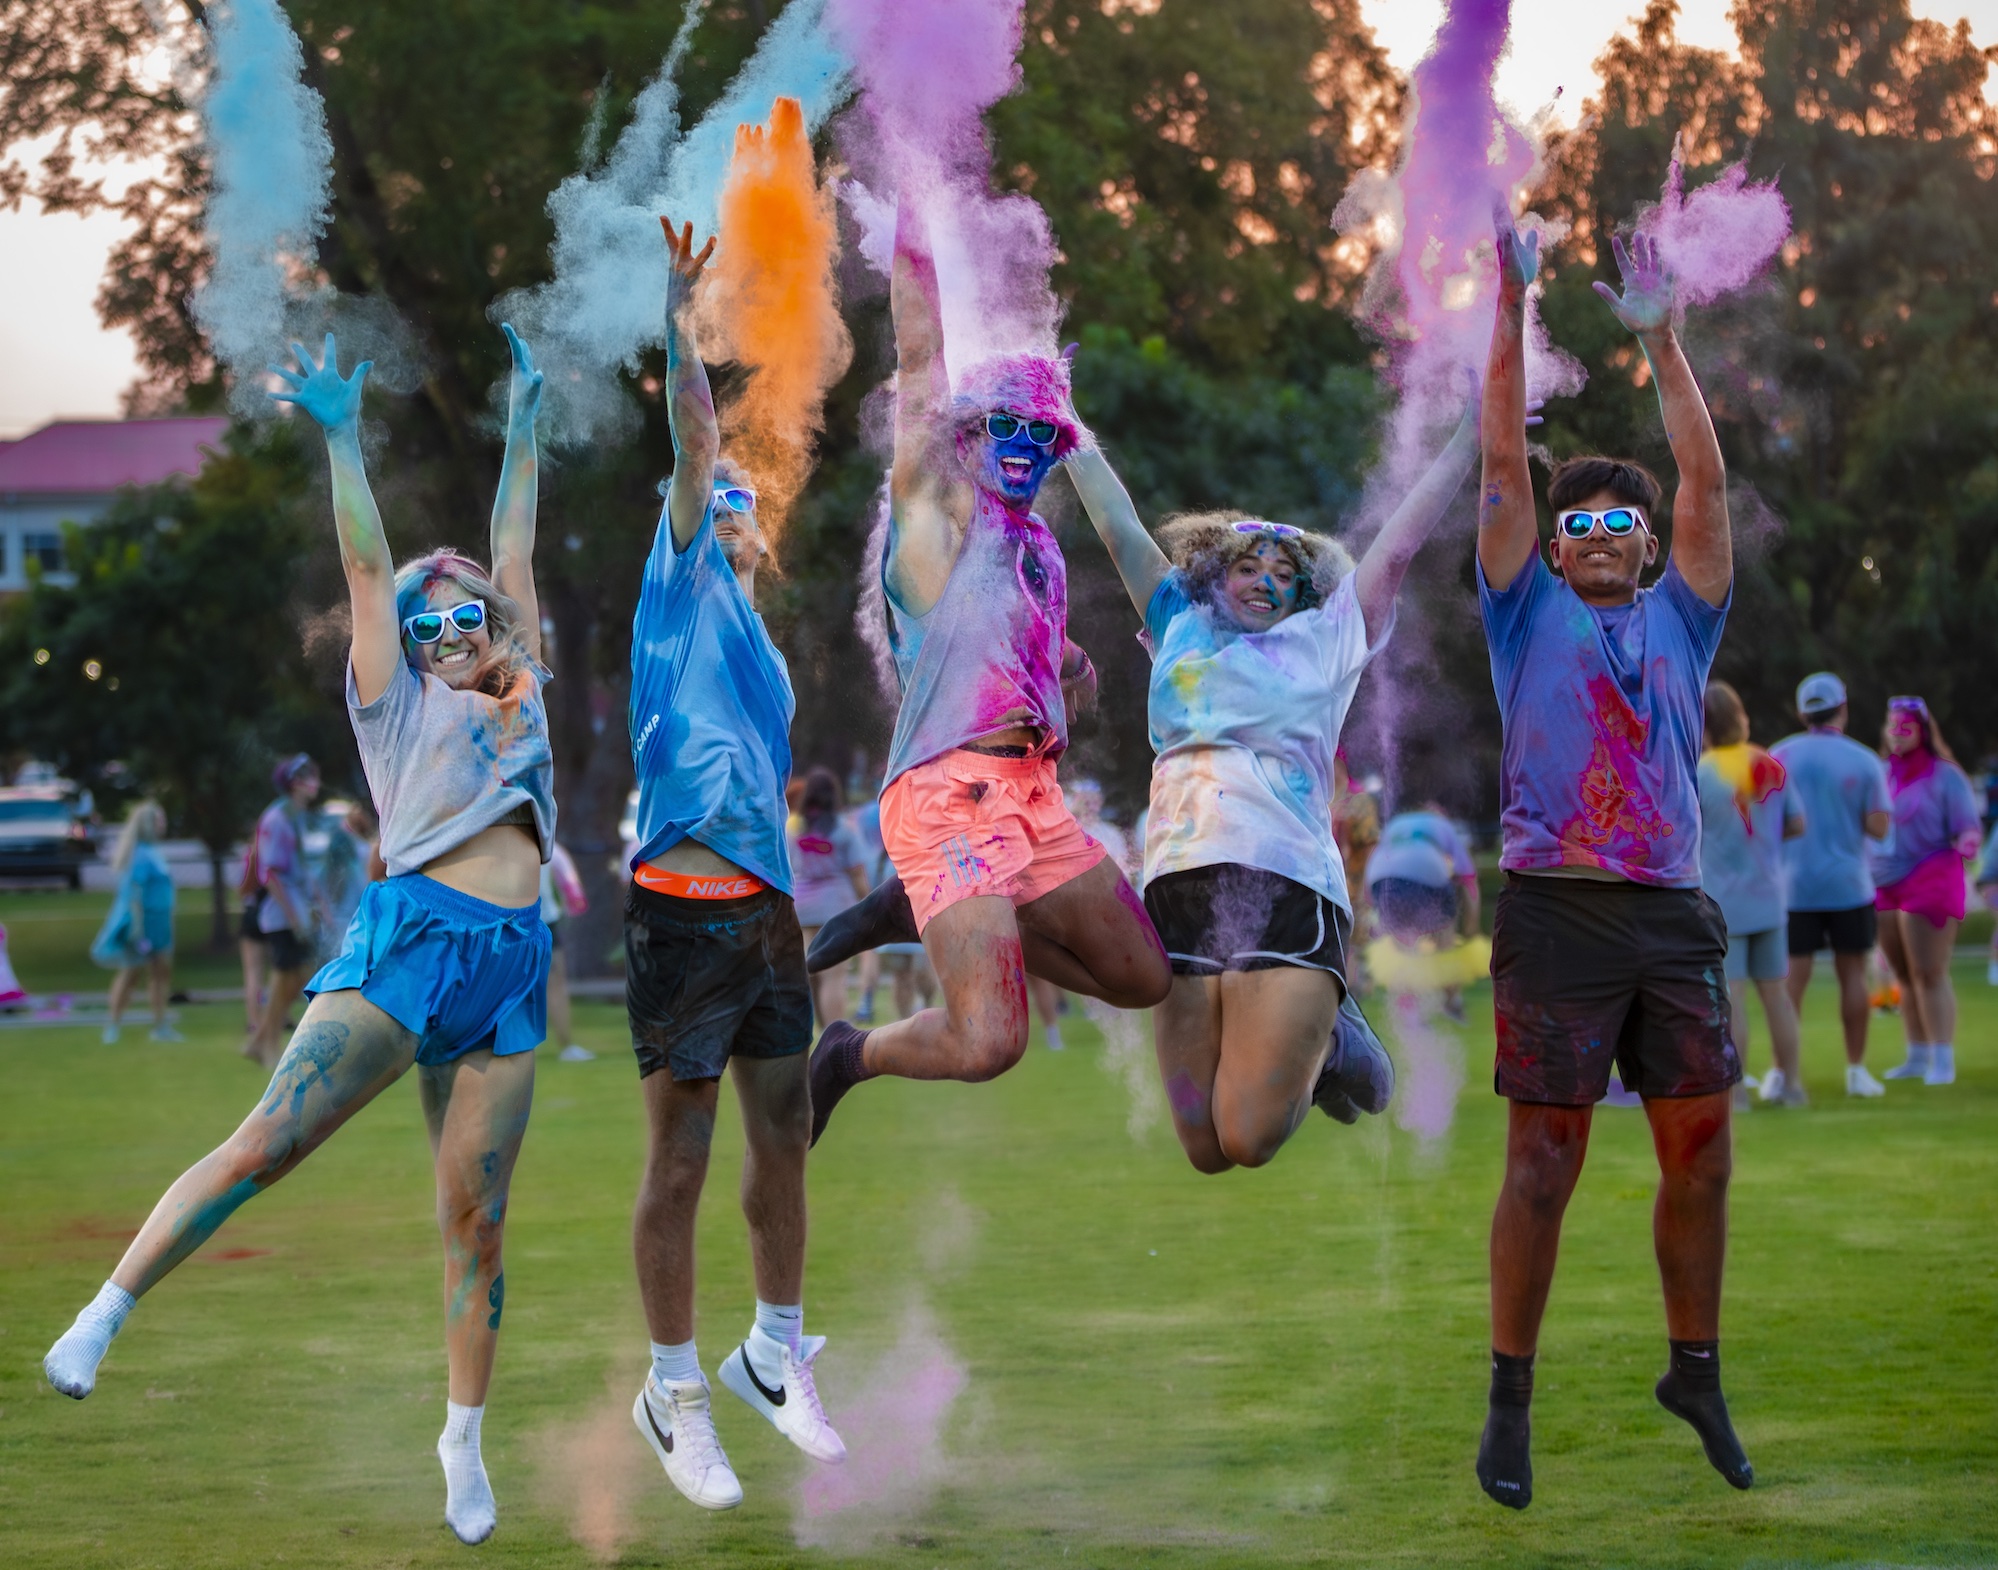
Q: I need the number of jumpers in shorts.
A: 5